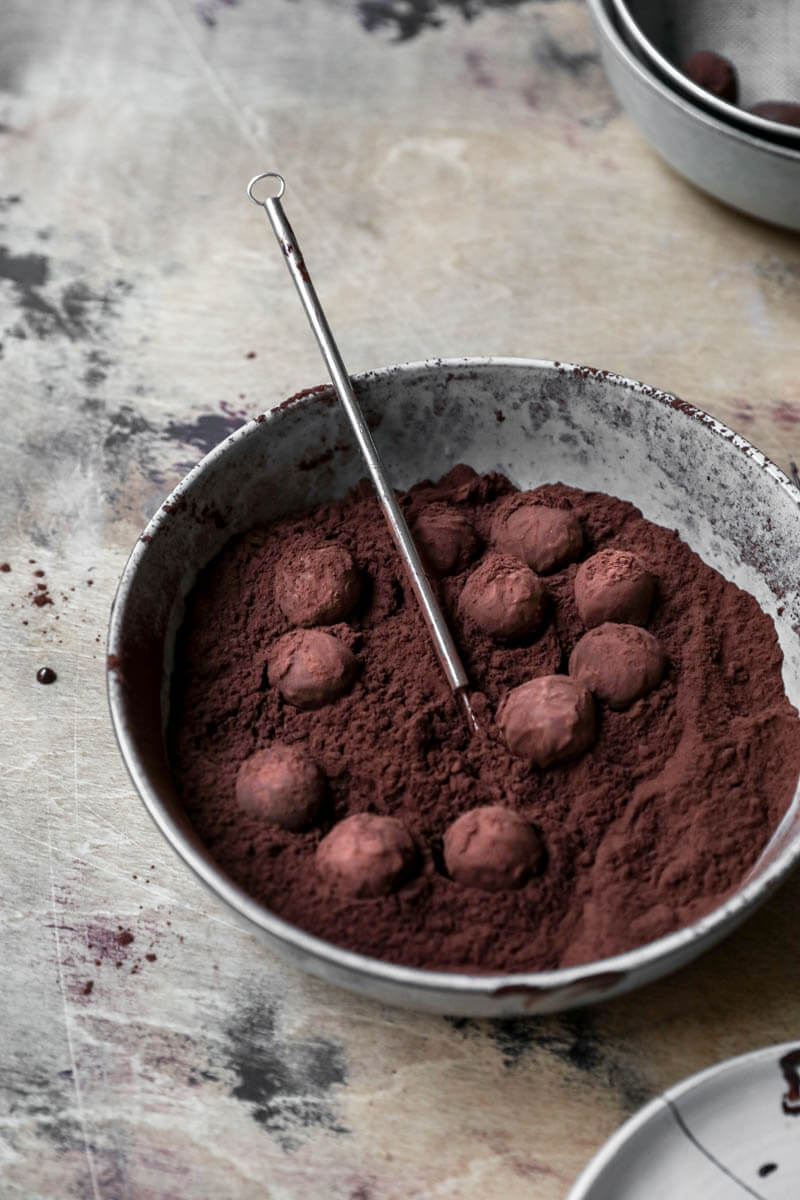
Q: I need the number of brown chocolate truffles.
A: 13